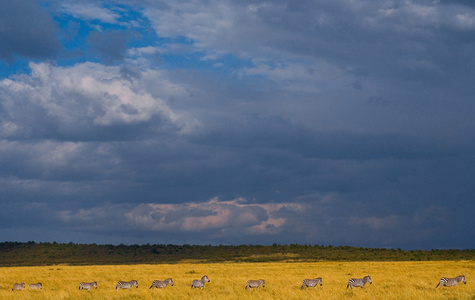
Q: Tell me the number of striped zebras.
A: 10